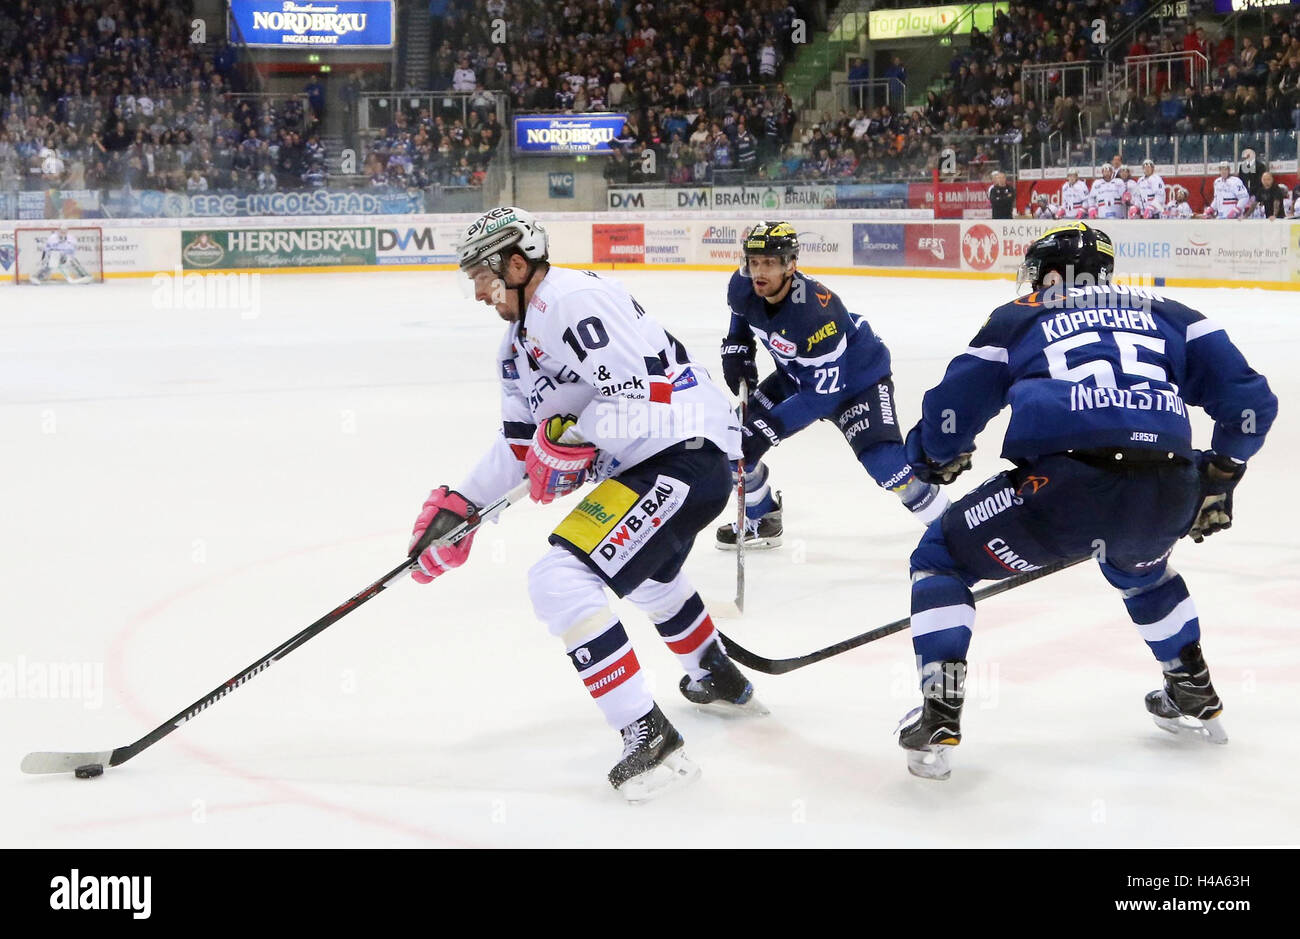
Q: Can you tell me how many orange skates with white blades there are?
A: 0